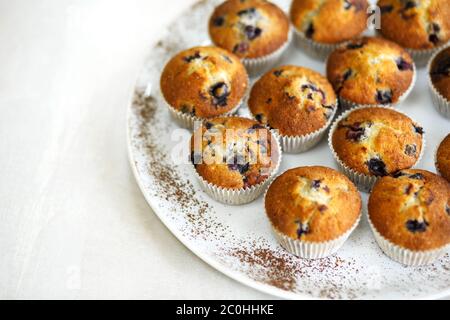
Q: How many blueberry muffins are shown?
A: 12